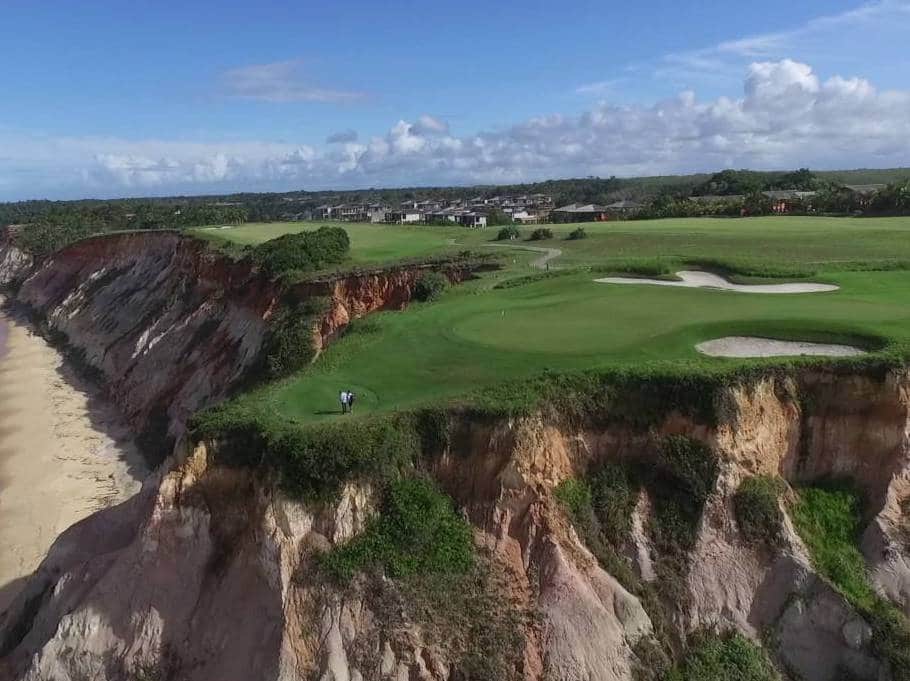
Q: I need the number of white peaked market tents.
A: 0